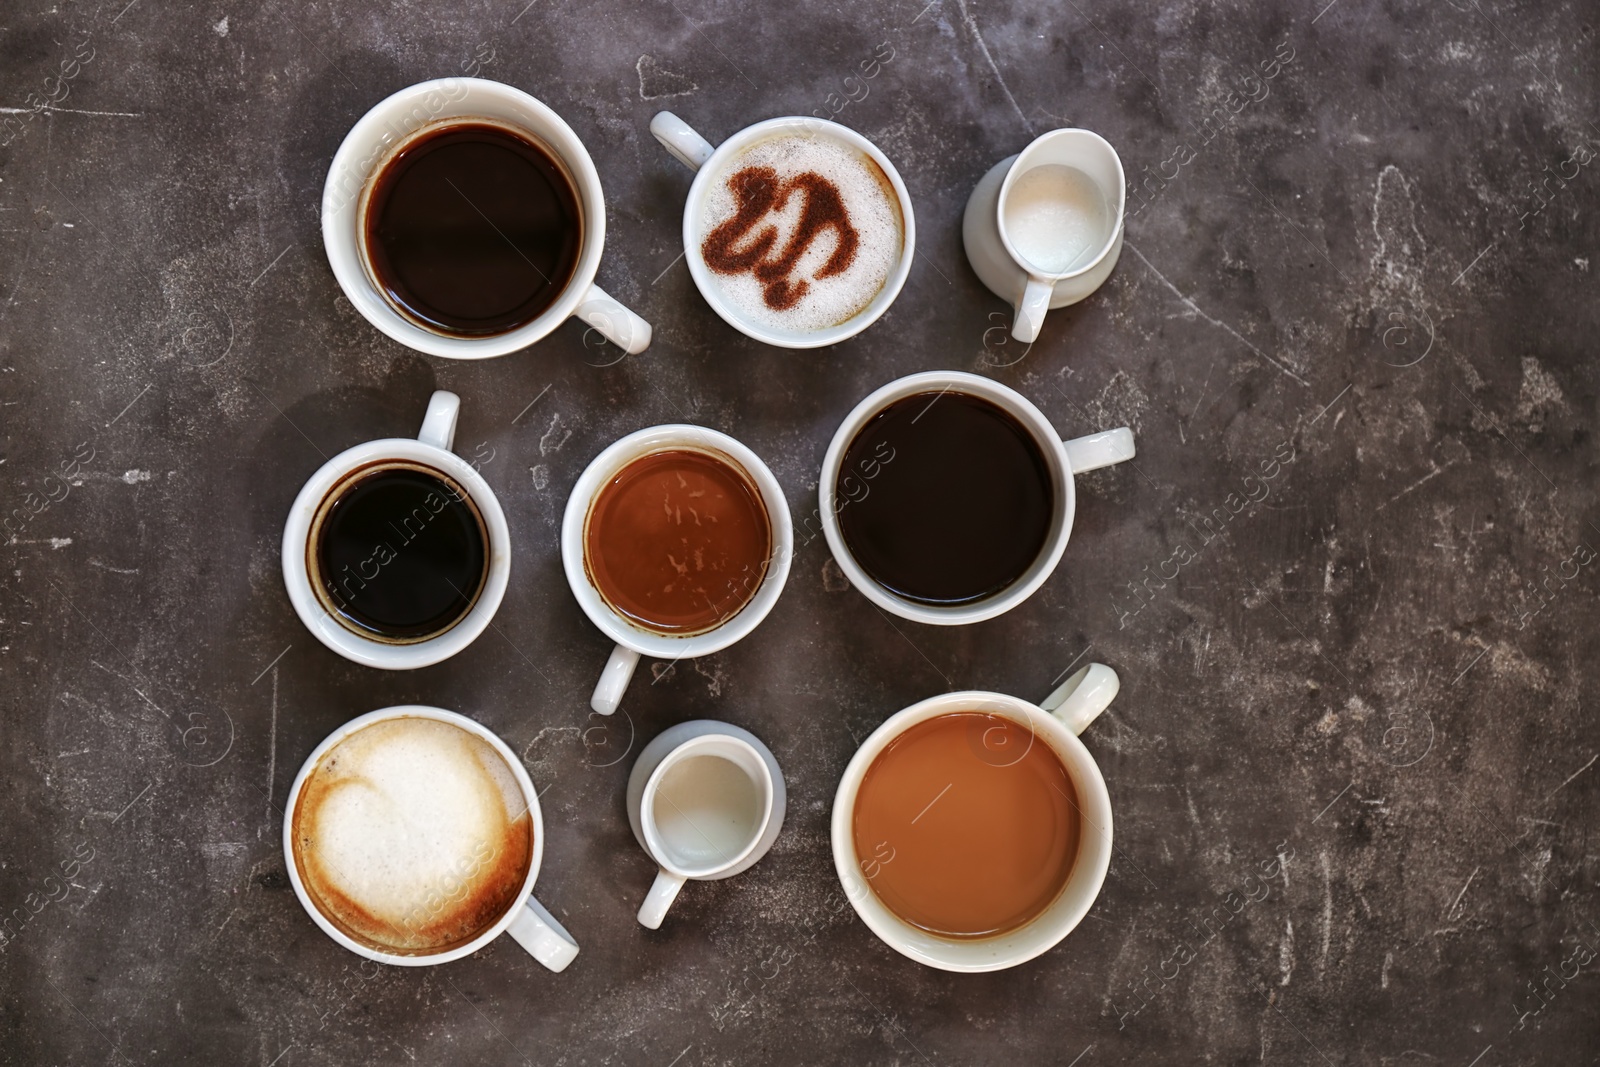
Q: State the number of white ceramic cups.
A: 7